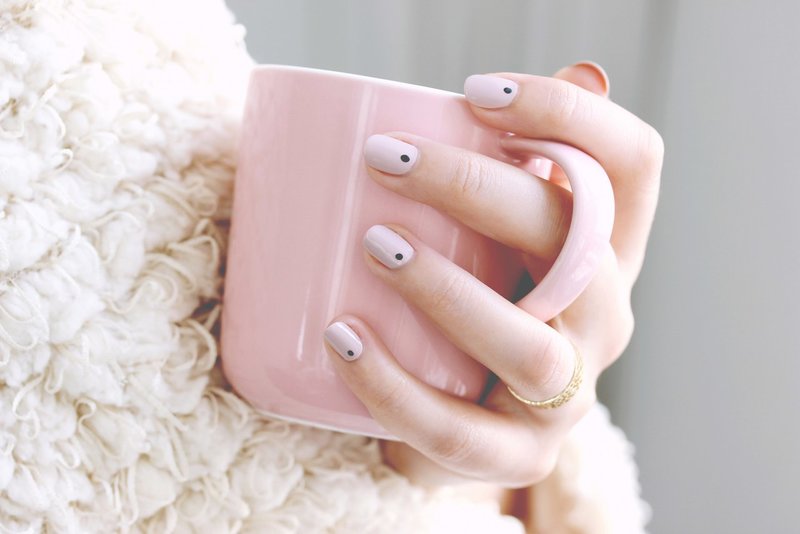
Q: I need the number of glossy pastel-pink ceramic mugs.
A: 1